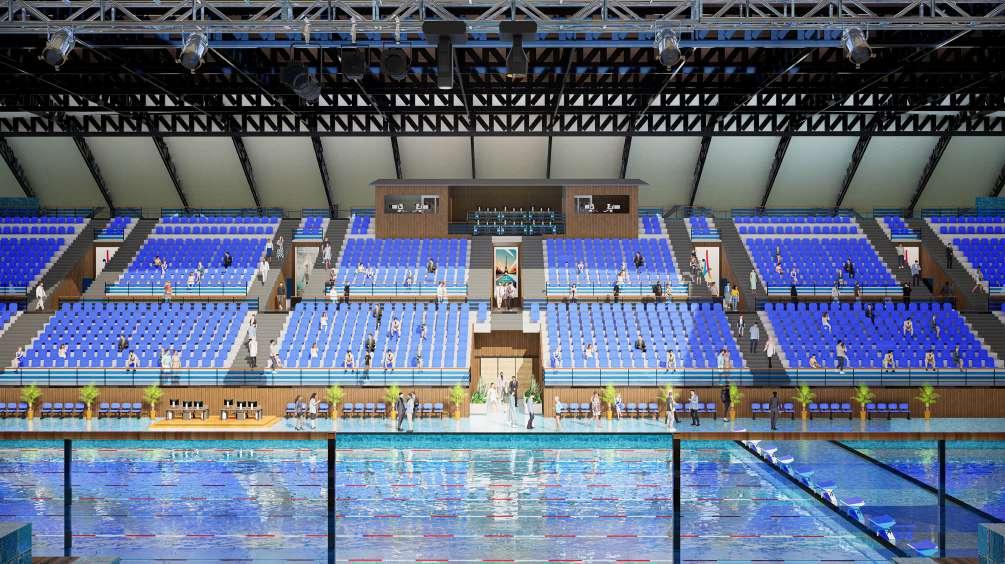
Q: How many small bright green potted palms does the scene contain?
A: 12